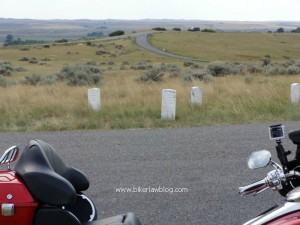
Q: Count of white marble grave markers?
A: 4